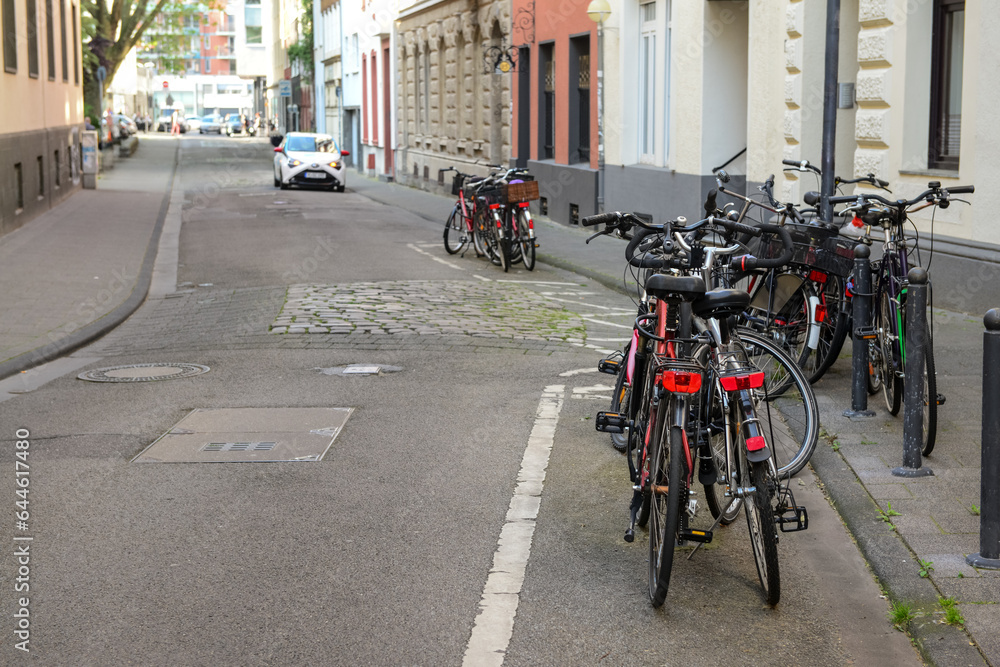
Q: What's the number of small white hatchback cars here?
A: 1